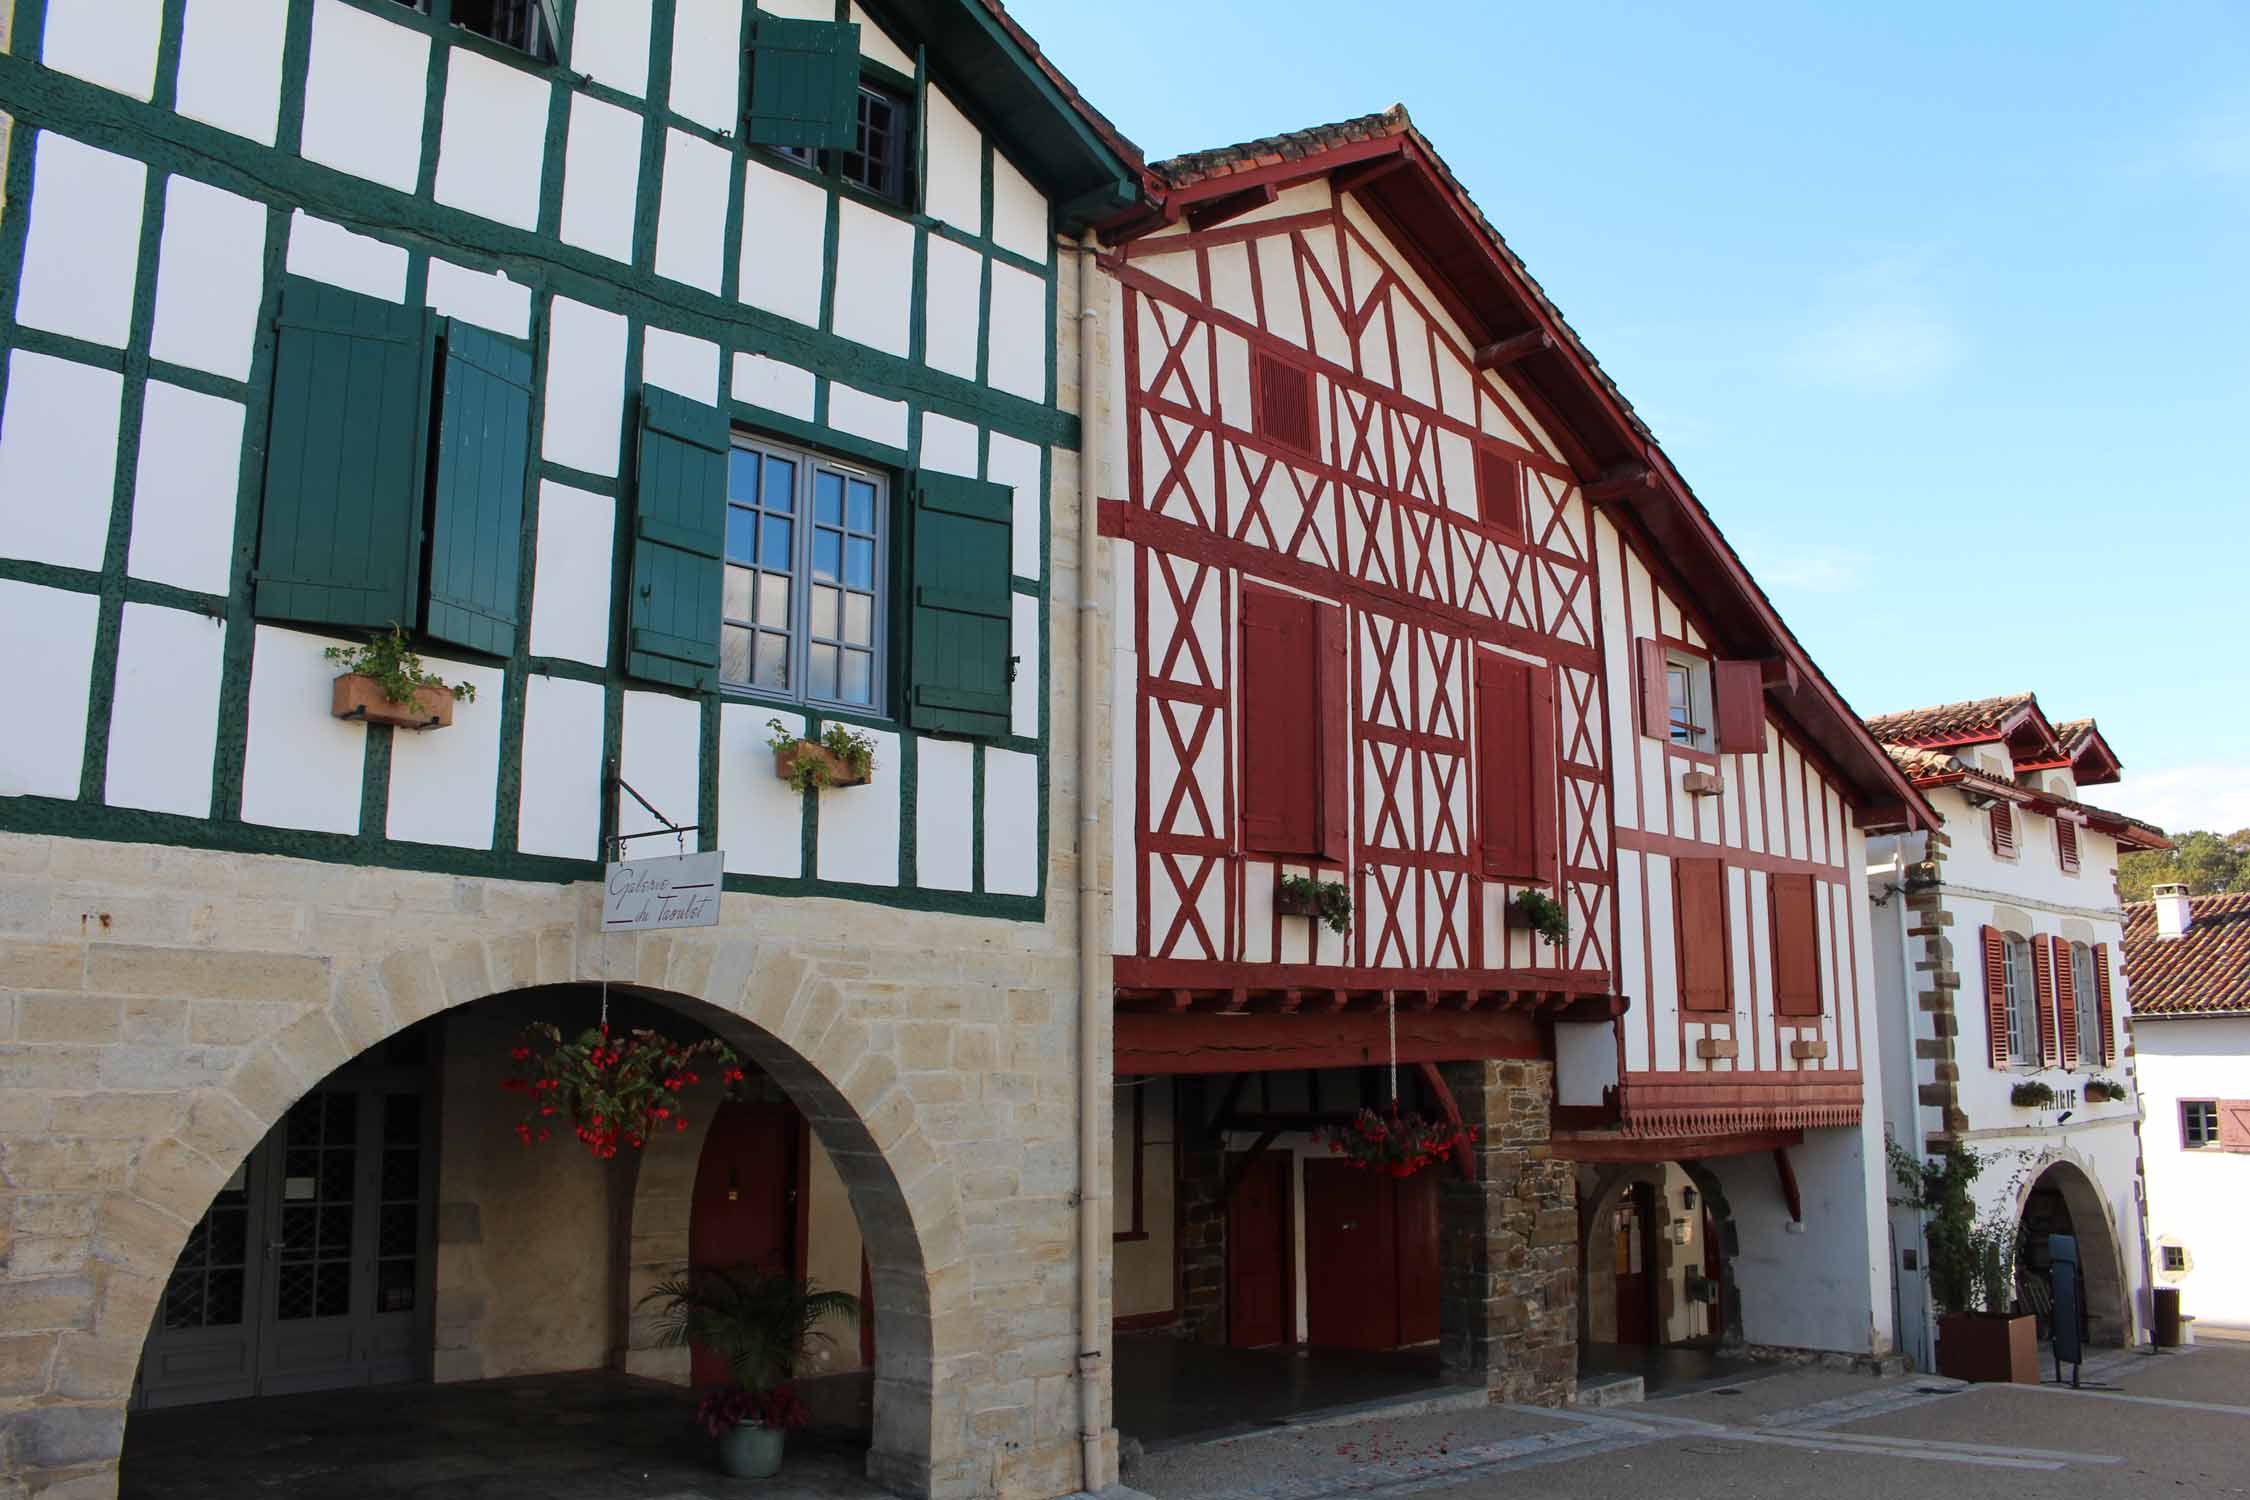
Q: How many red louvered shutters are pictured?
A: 6